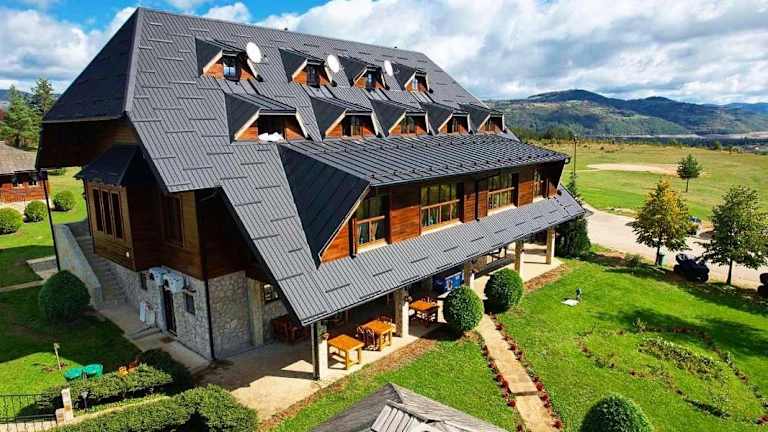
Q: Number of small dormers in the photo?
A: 9